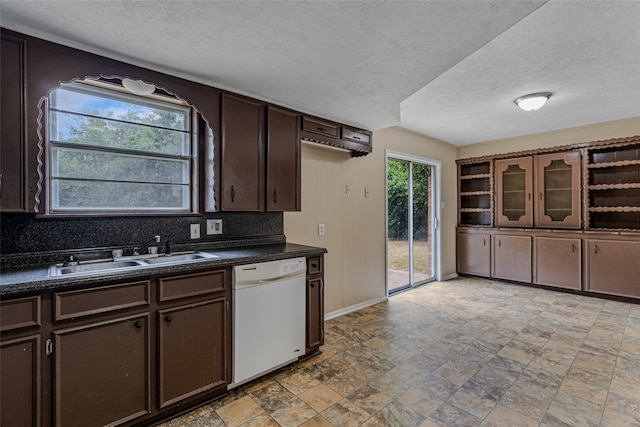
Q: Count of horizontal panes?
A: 4